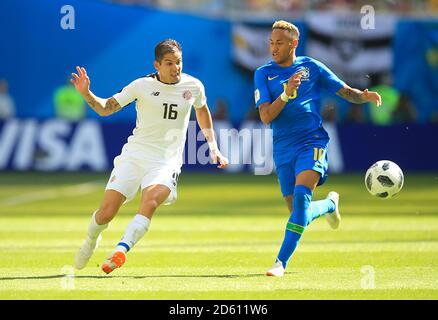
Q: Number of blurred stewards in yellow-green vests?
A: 2